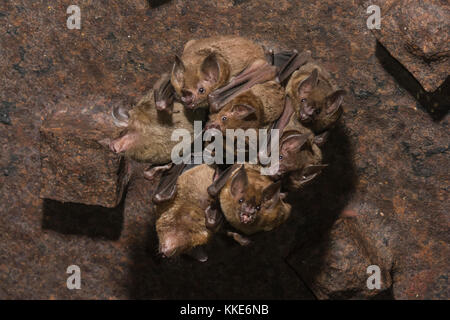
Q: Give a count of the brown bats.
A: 7